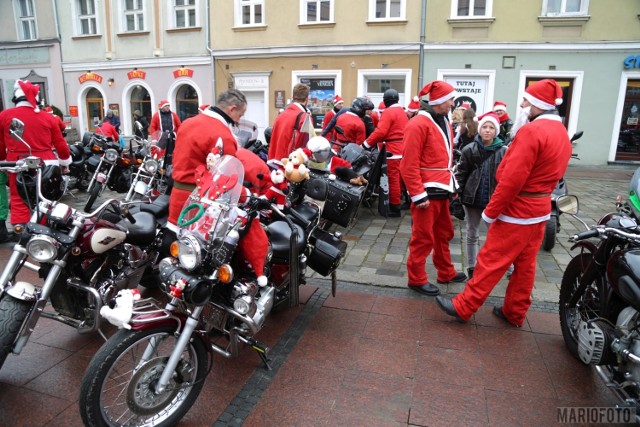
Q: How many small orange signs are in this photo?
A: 3